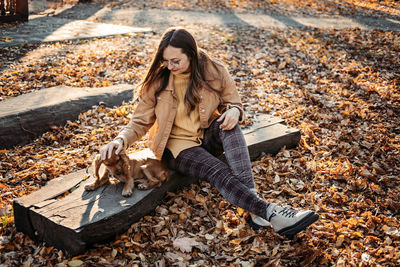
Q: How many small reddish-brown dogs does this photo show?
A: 1